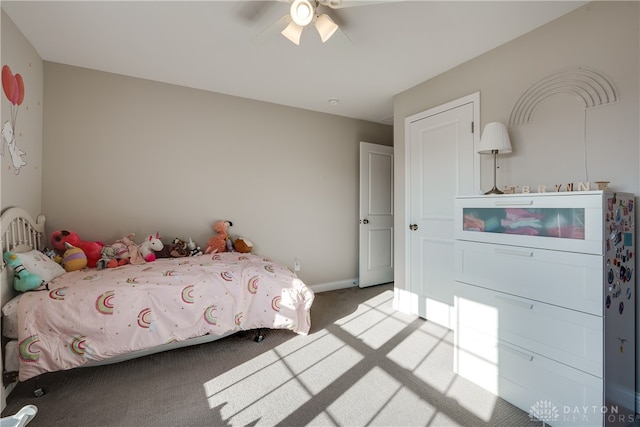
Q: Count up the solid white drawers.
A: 3